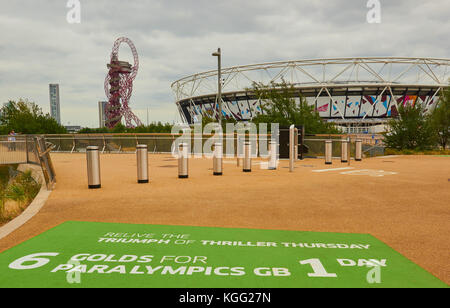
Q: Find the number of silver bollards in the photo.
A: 9